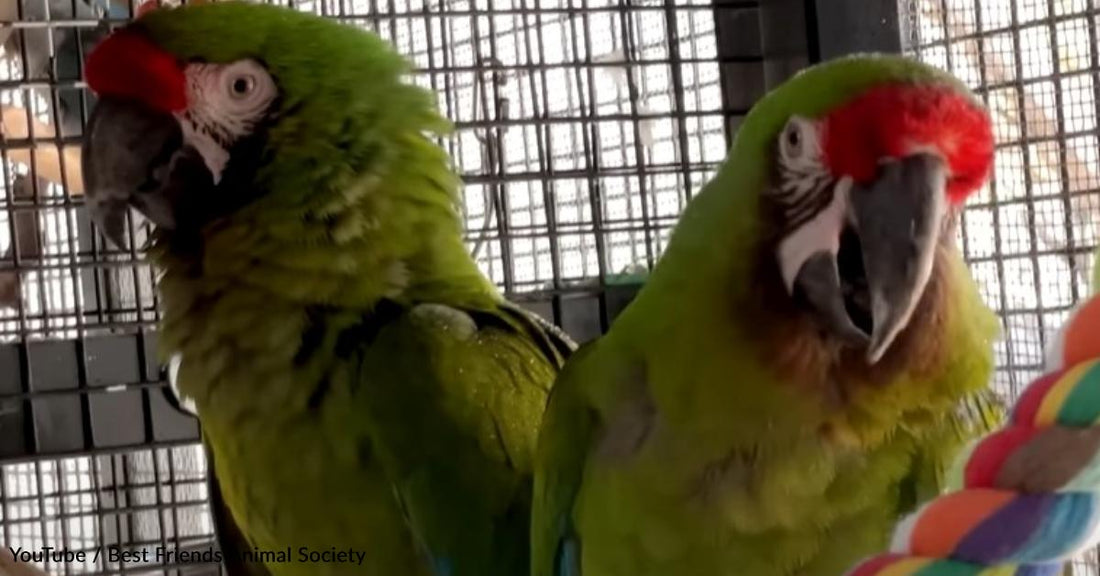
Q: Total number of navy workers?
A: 0